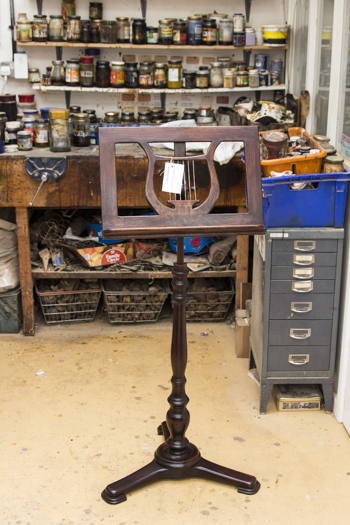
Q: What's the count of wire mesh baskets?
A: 3